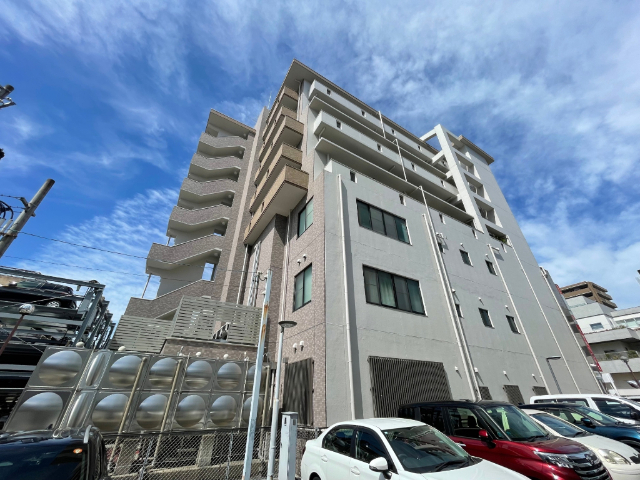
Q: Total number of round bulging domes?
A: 12